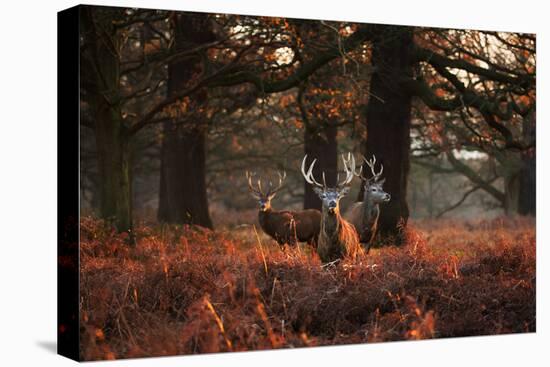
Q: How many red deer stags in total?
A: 3